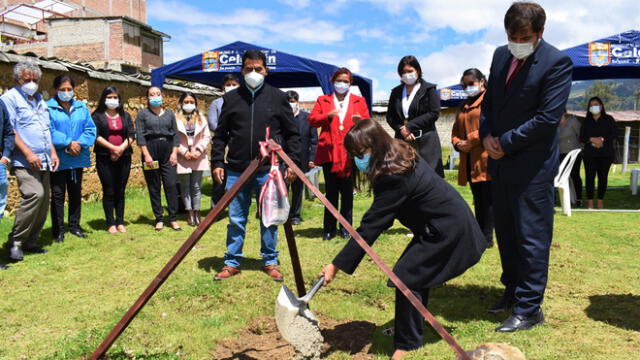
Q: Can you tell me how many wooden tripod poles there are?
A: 3